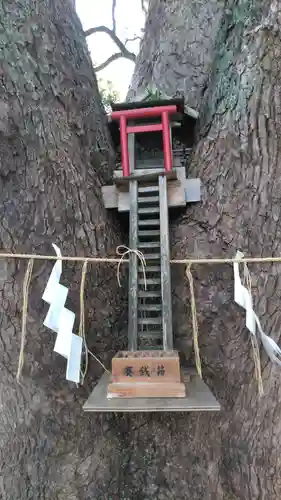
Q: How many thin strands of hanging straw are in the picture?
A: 4